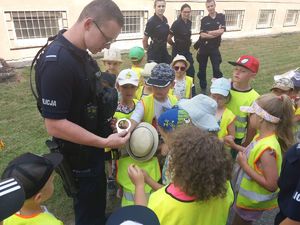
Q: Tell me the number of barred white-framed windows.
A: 6